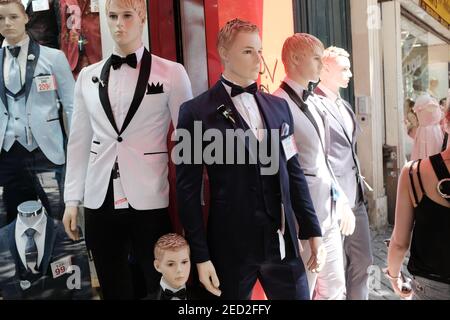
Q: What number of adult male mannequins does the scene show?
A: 5